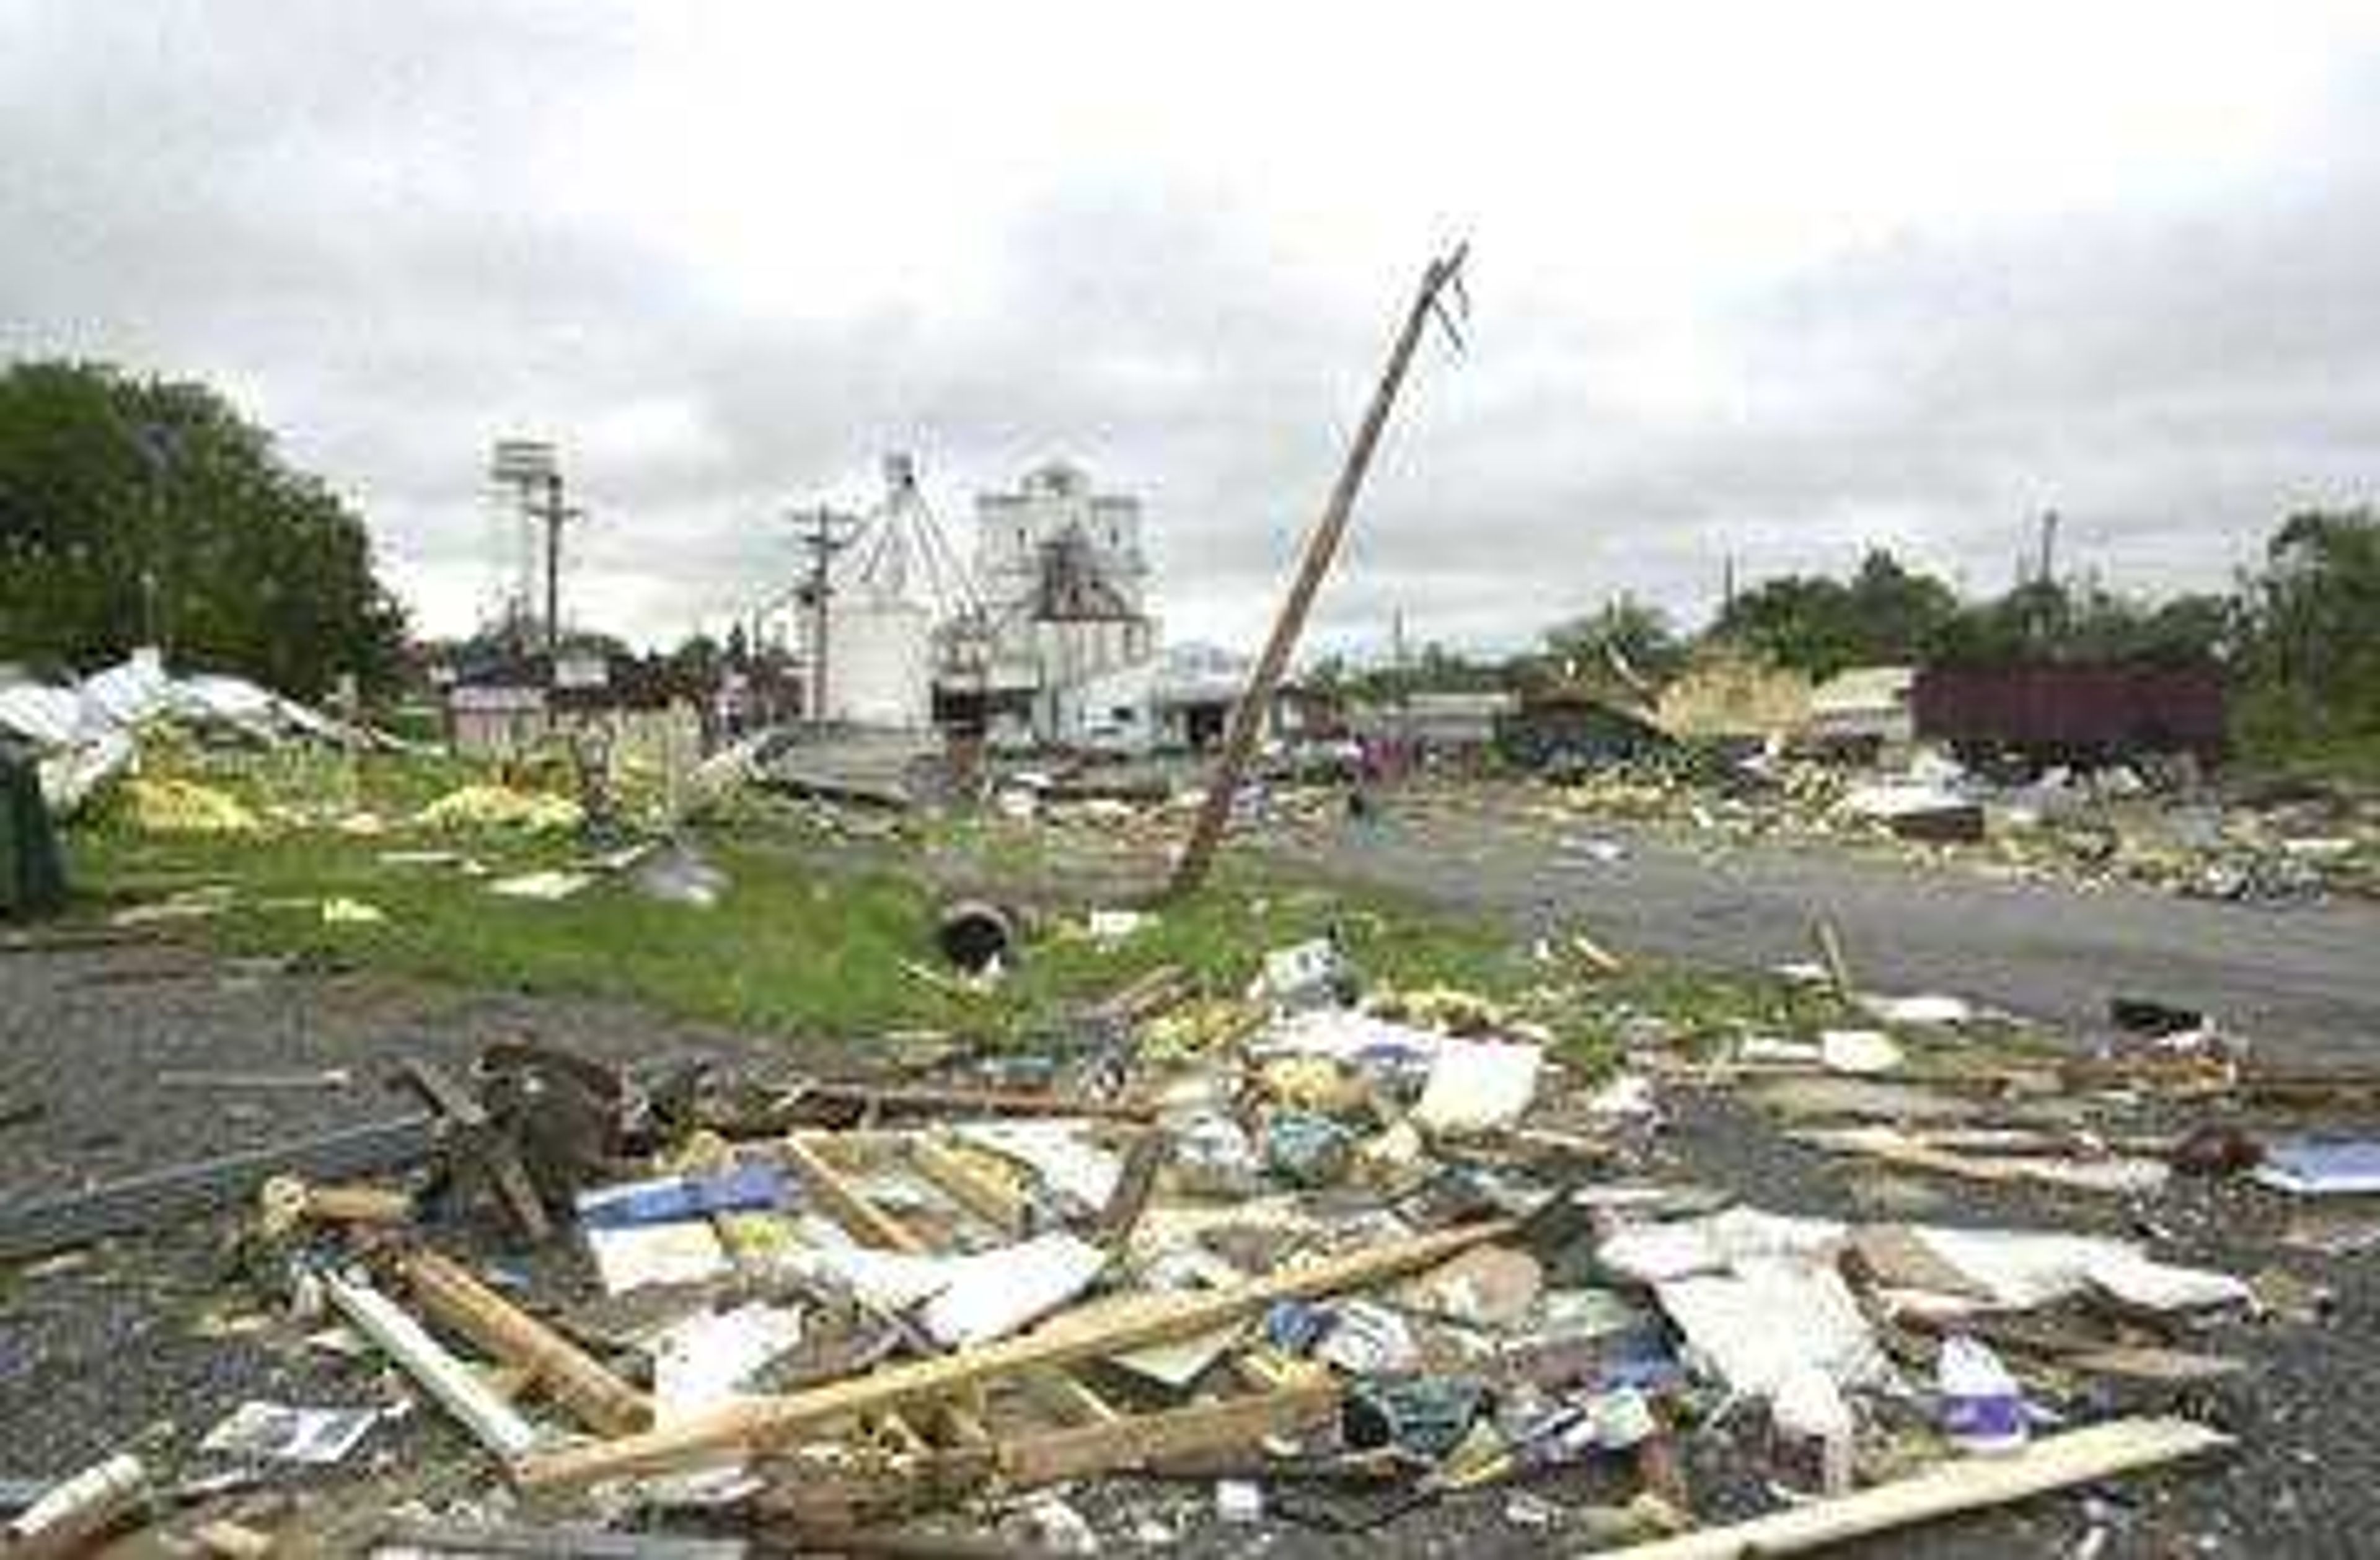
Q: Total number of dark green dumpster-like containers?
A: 1